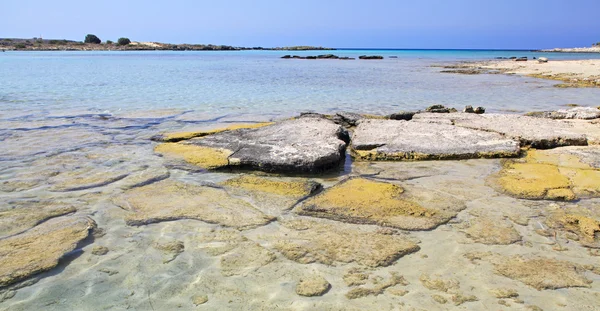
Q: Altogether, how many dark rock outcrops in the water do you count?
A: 2